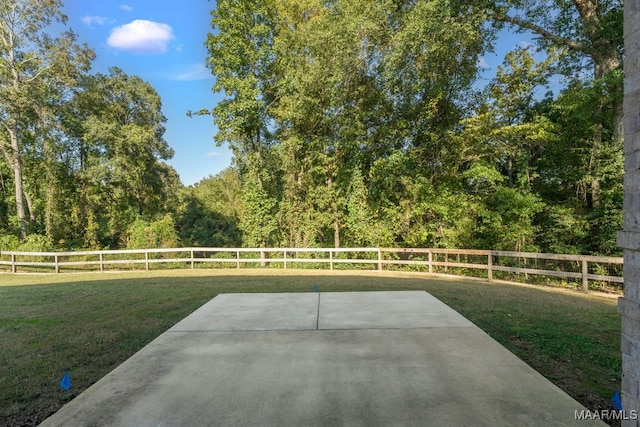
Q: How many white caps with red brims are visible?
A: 0